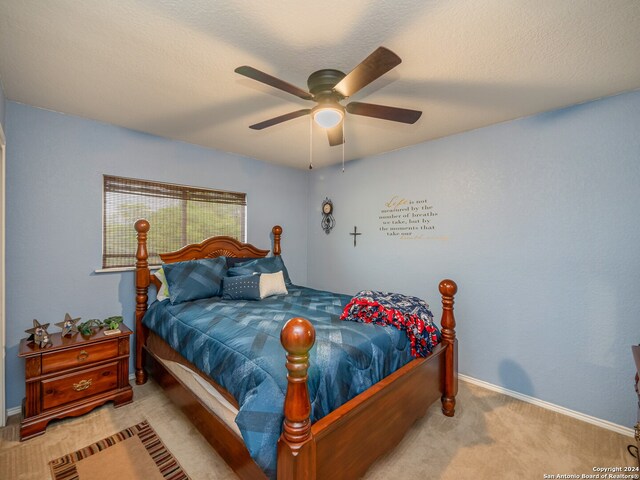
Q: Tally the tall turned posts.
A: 4